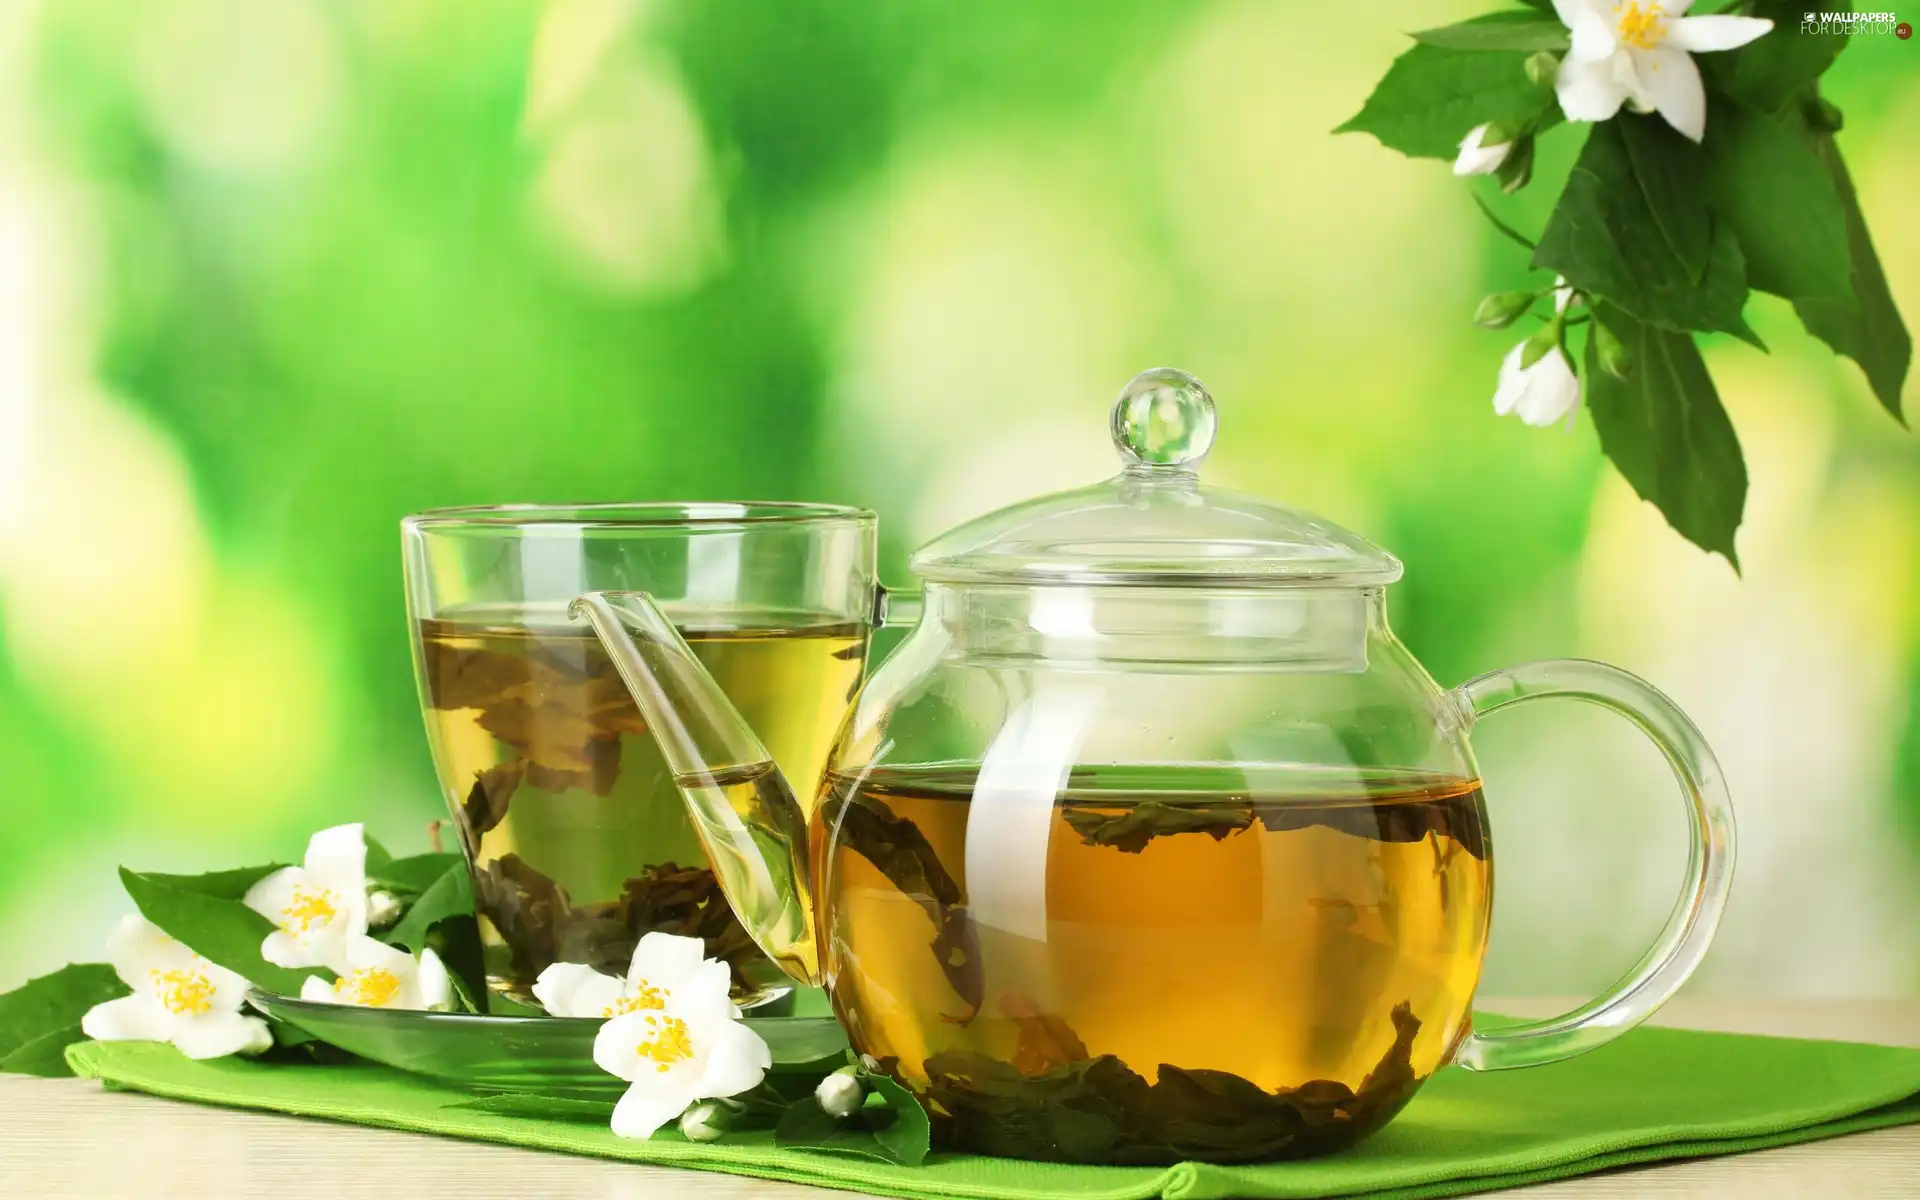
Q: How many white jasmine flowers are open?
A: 6